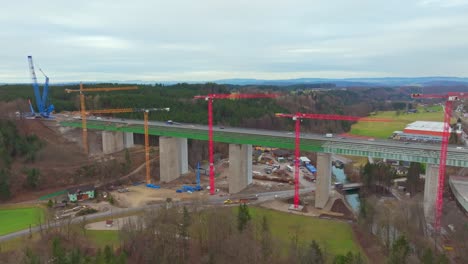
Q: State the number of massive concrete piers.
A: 5